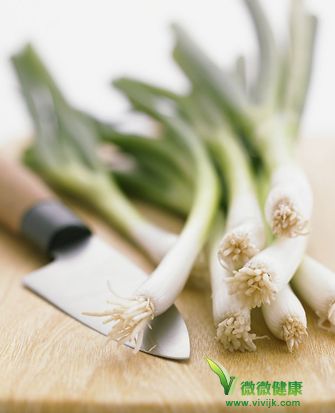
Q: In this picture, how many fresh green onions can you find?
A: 8